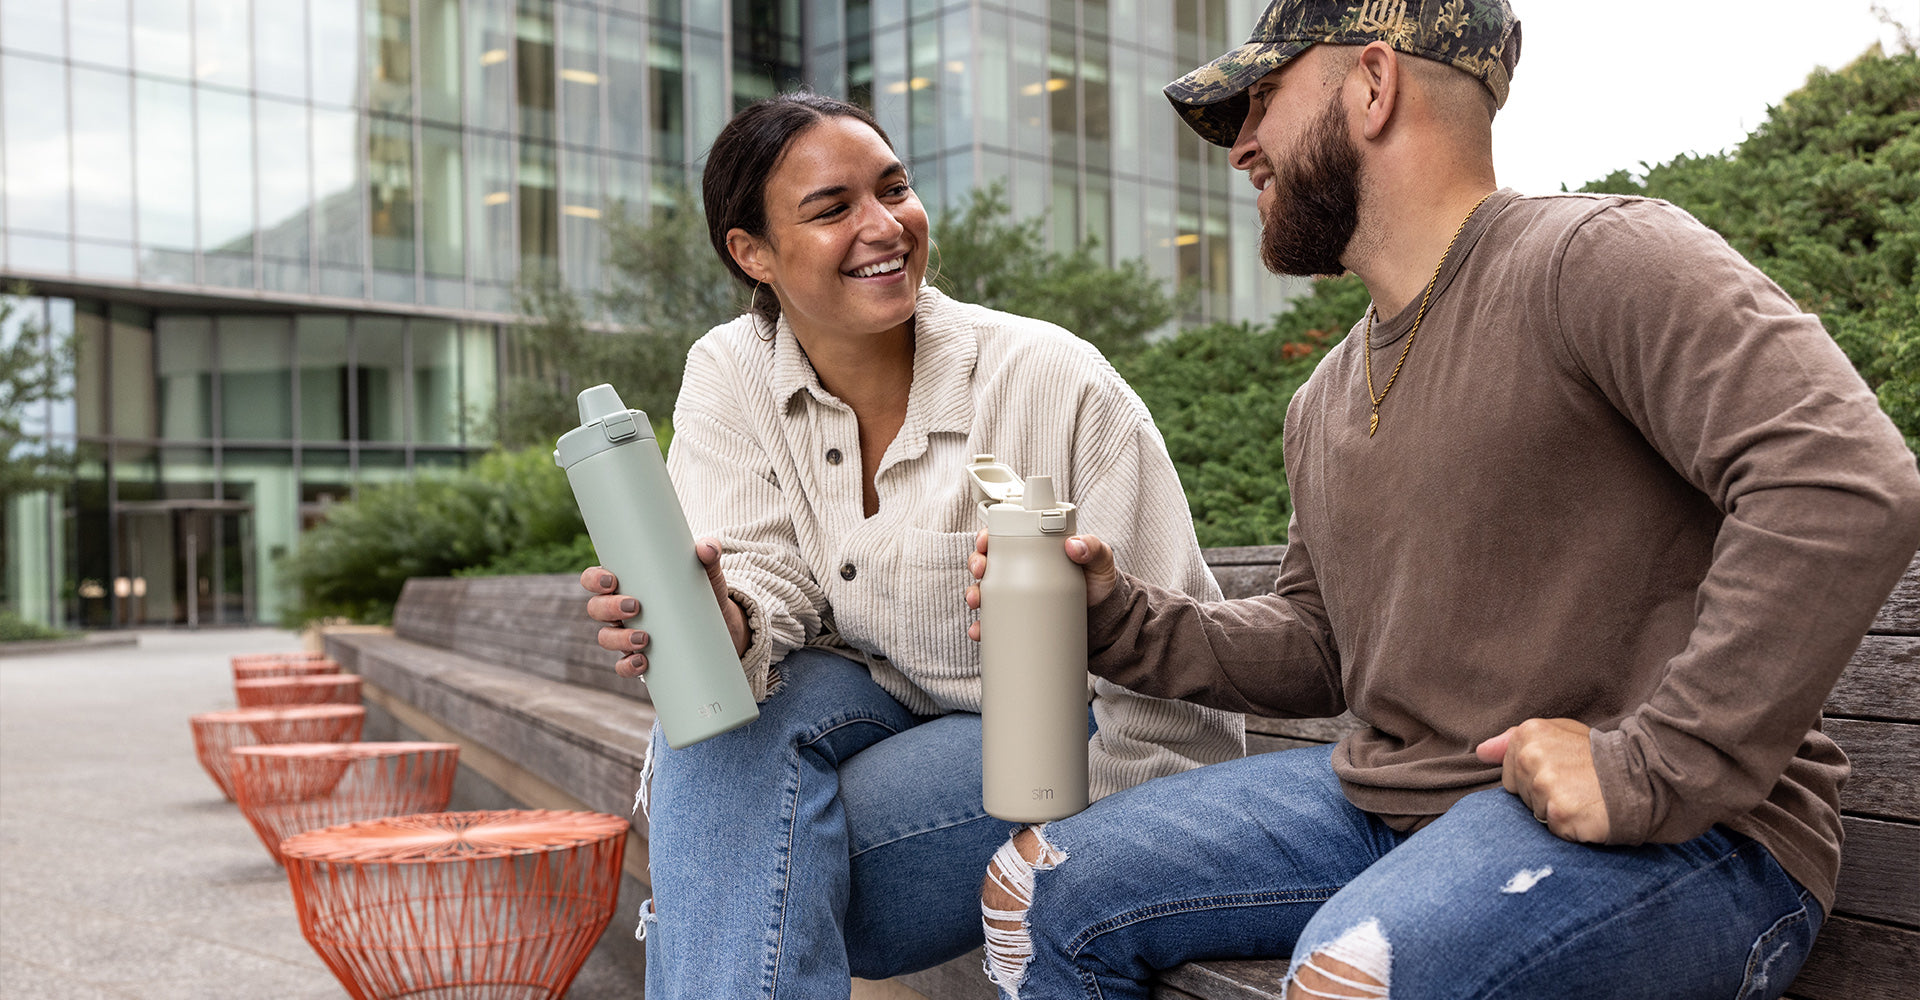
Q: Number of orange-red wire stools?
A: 6